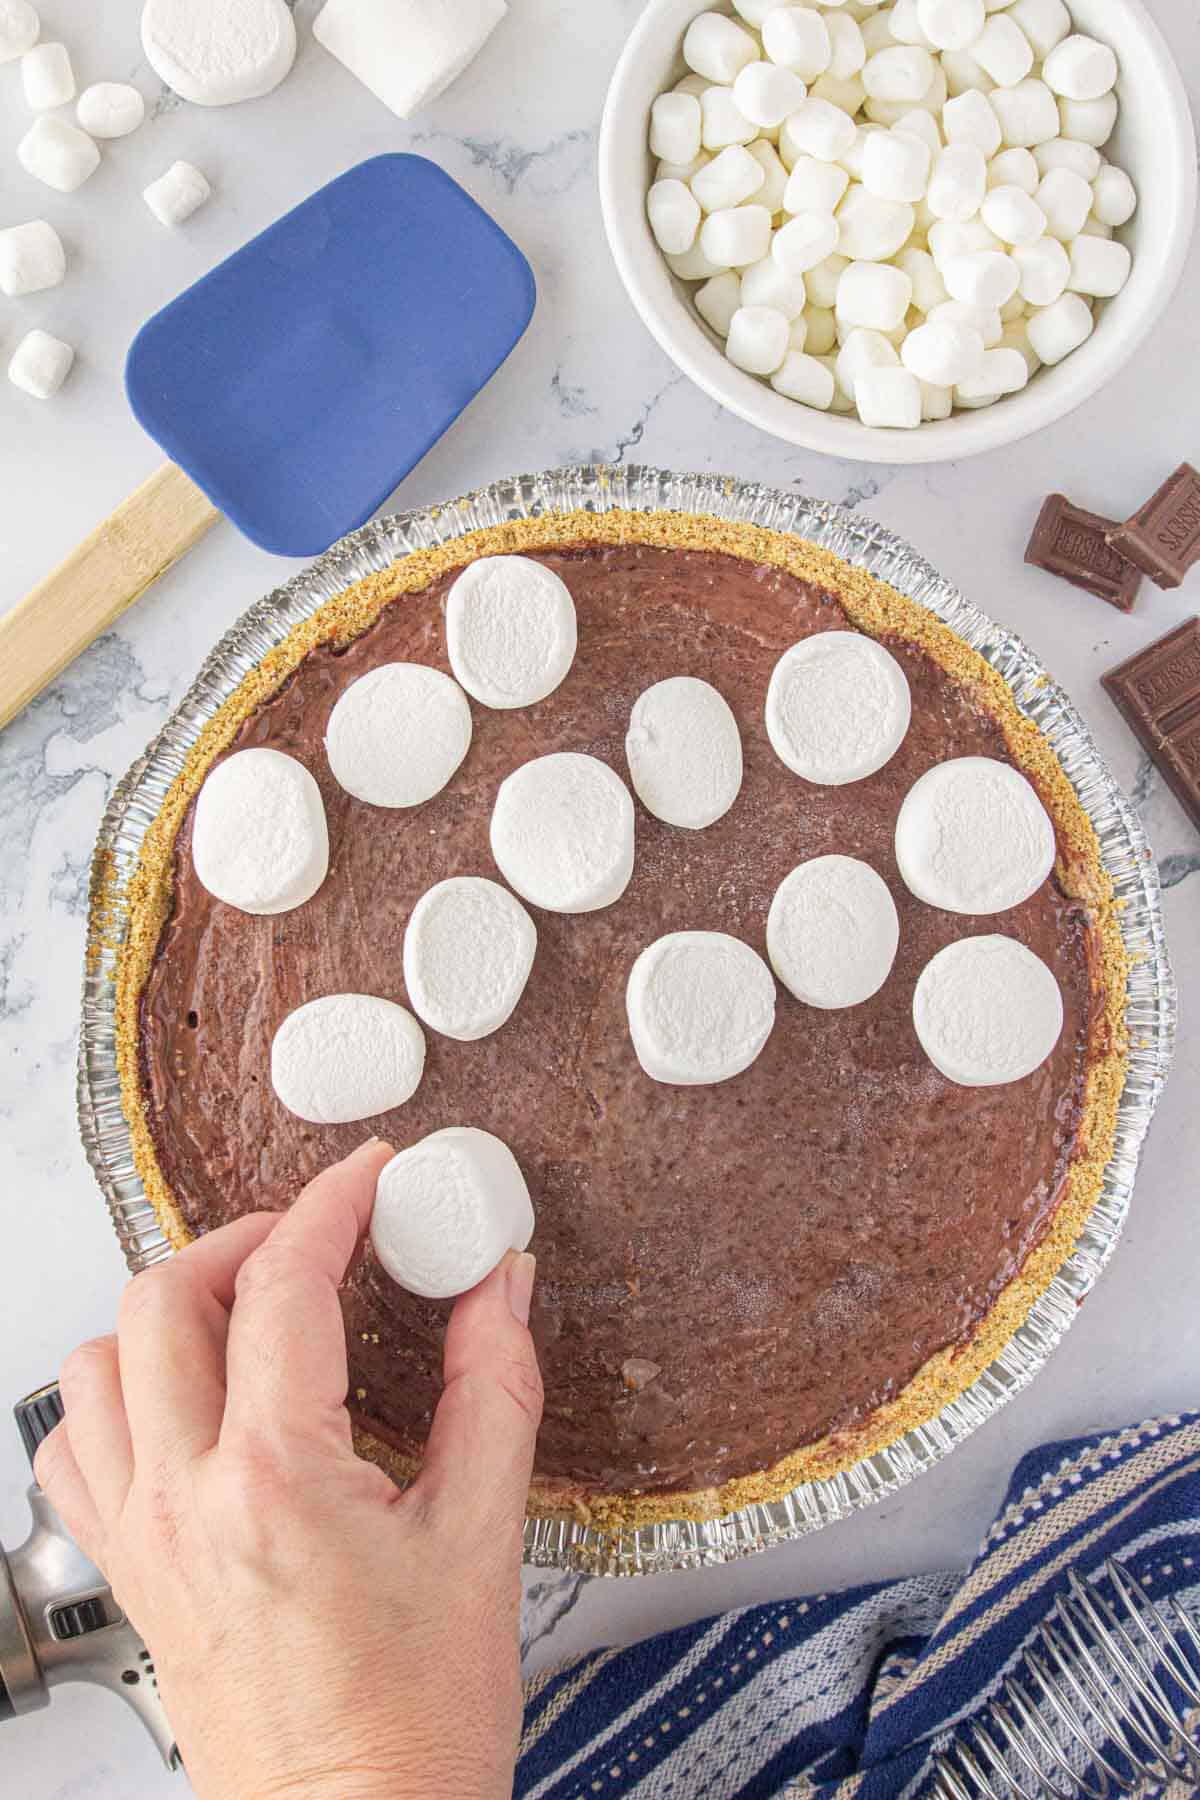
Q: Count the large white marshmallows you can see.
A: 15